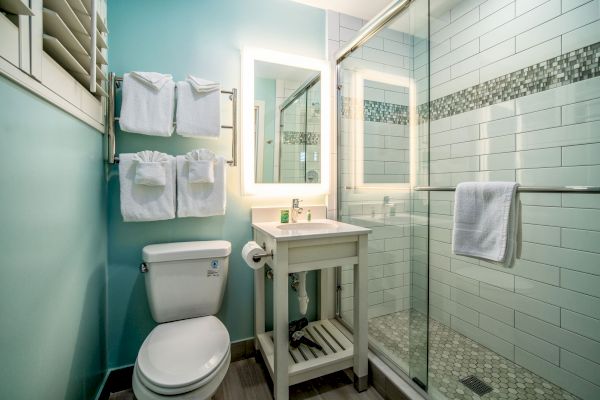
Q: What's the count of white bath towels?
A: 5